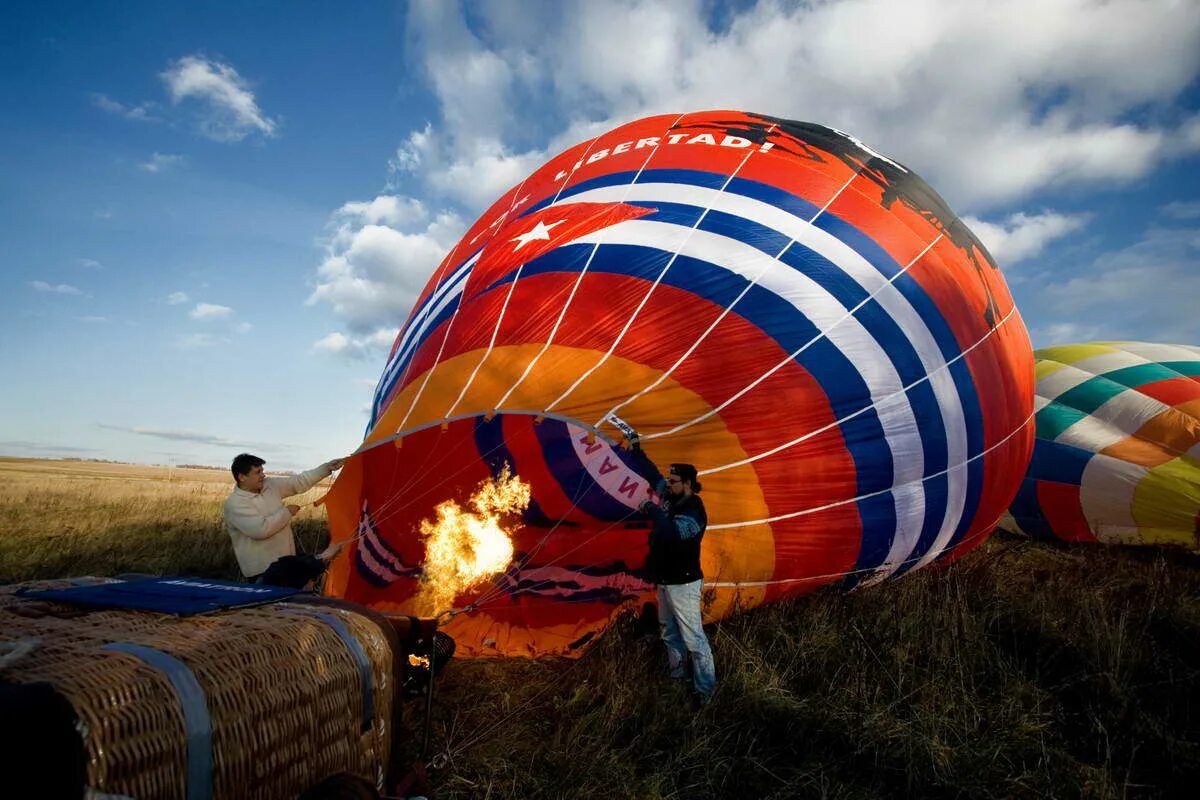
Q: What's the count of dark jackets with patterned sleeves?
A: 1